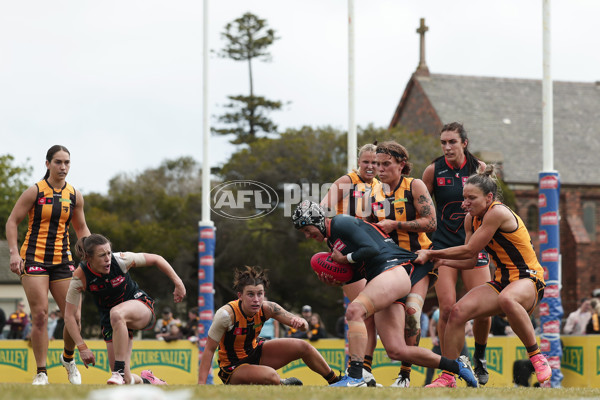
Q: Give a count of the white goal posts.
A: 3